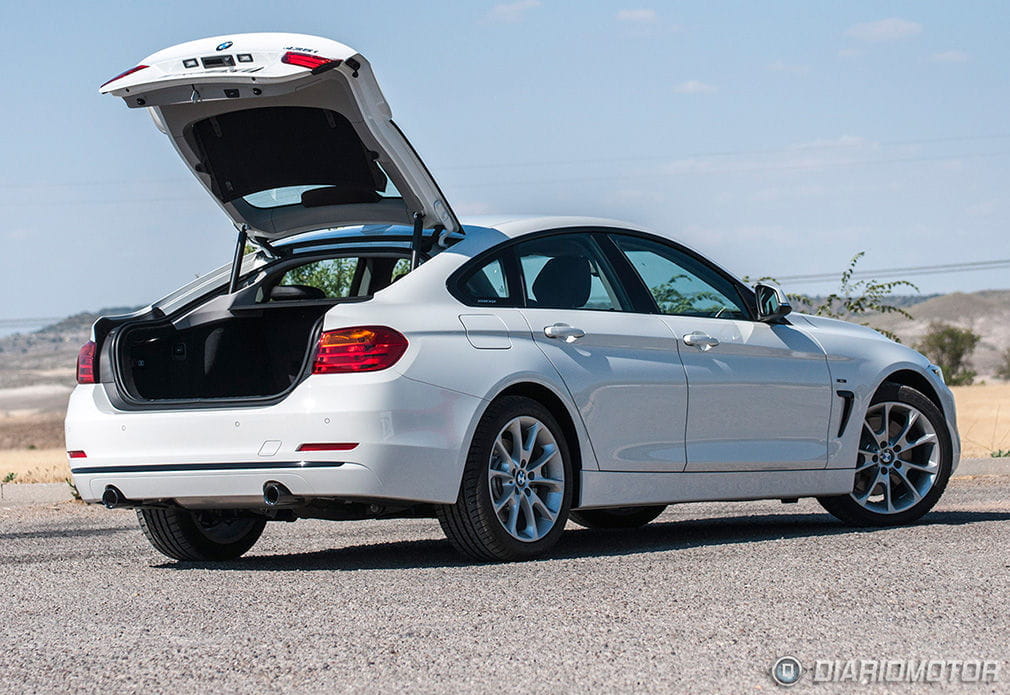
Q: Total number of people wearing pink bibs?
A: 0